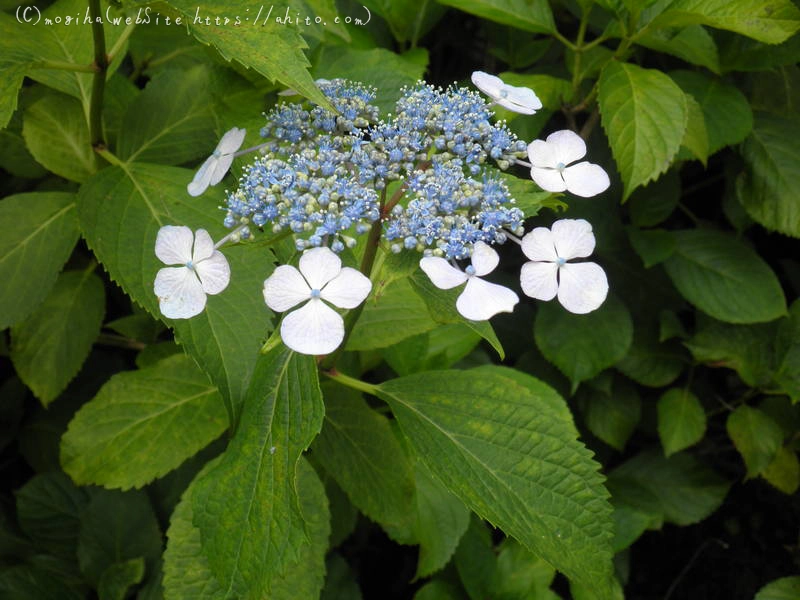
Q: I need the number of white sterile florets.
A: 7